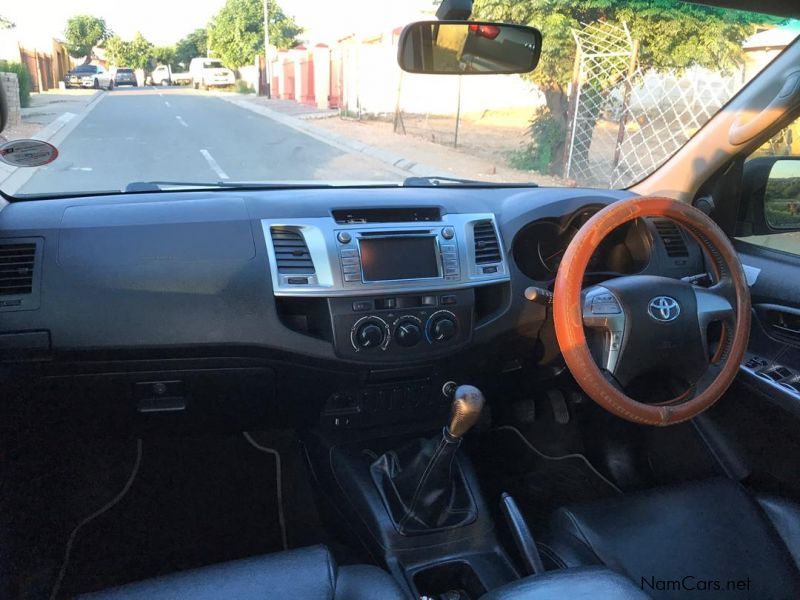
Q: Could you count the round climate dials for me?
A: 3